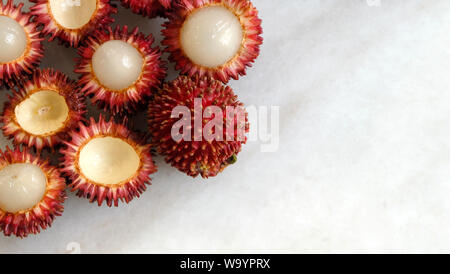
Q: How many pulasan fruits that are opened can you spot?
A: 7